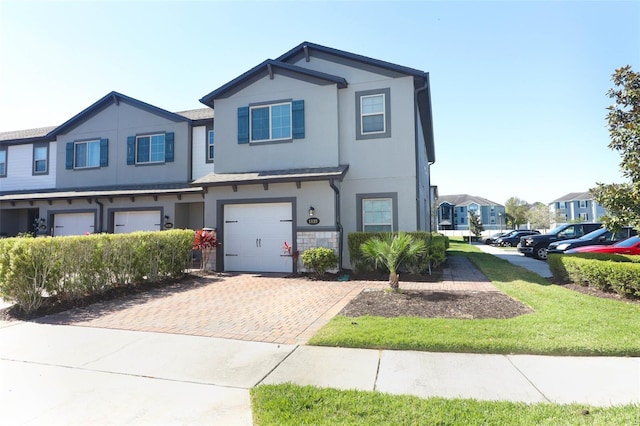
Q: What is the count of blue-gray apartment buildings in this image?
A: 2